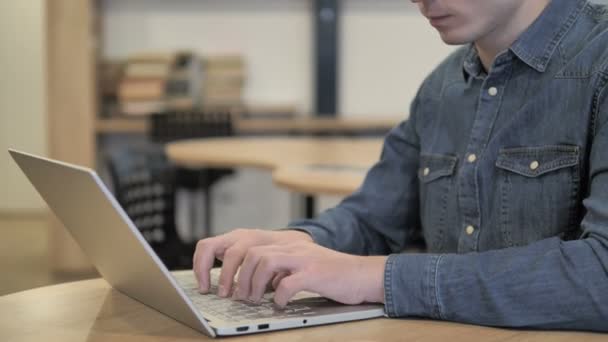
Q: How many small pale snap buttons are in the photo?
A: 5